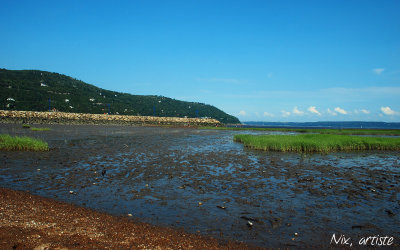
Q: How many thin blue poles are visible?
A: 4